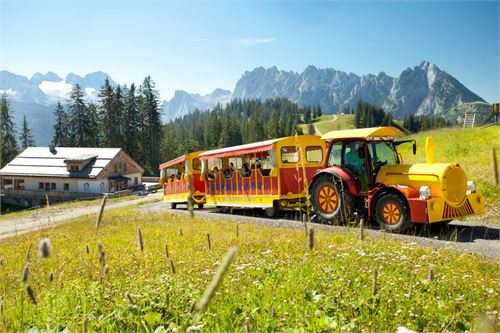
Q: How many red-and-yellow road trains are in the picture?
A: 1